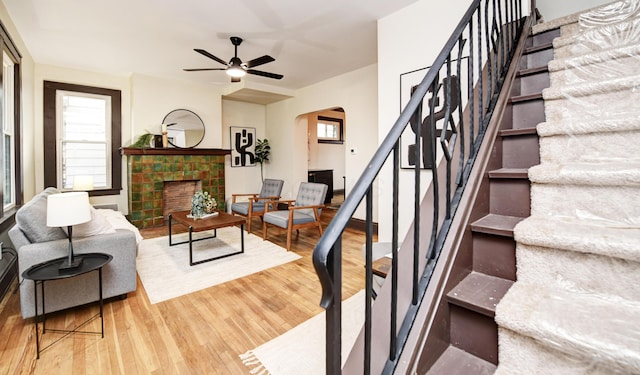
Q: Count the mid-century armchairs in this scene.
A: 2